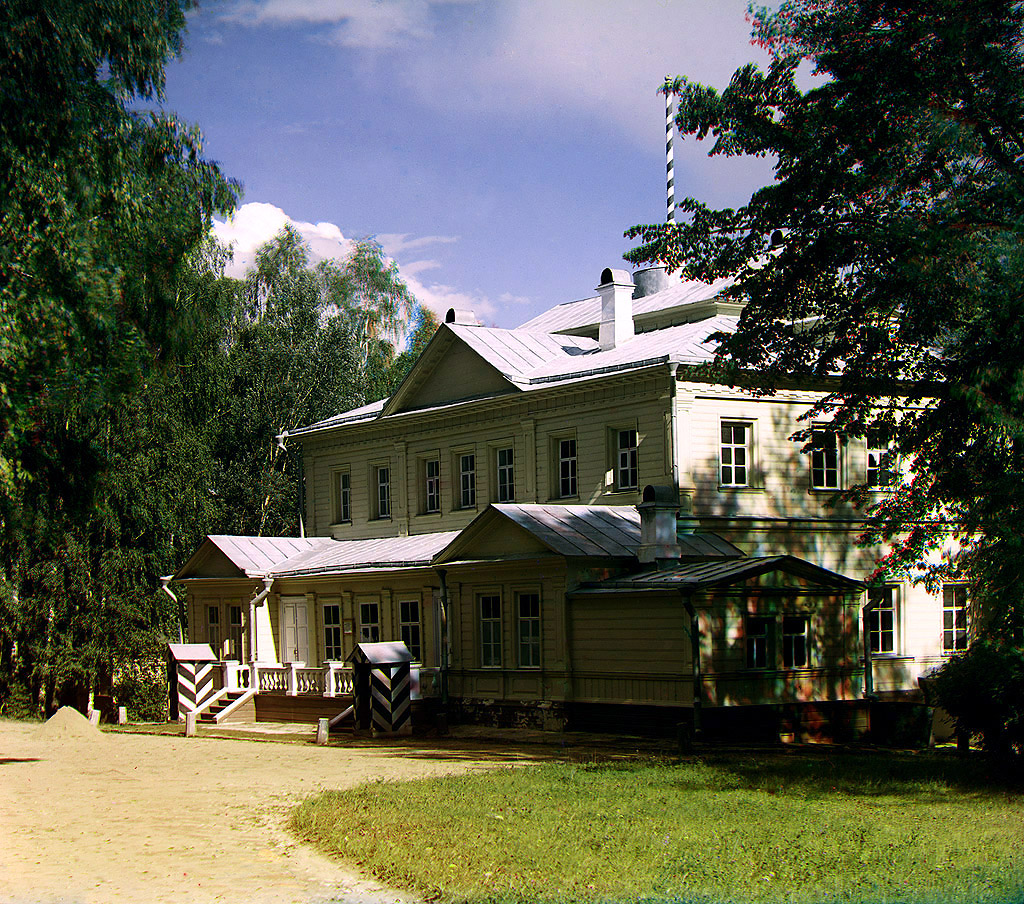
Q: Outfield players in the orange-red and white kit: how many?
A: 0